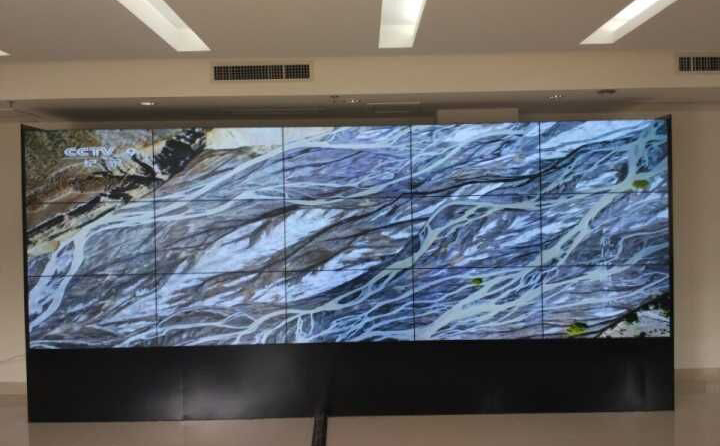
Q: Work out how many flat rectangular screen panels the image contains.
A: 15